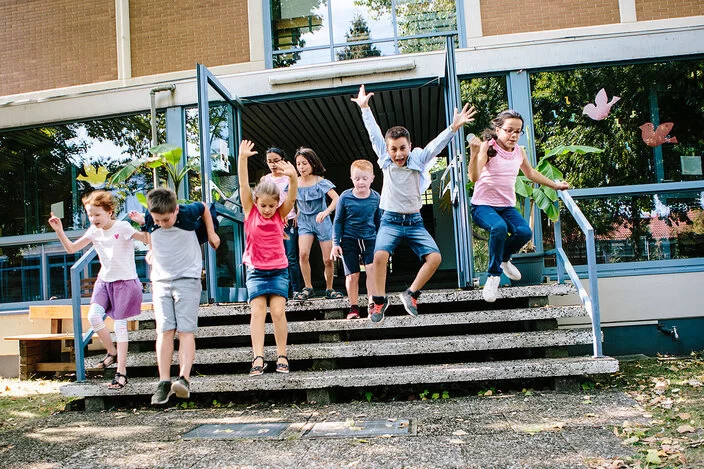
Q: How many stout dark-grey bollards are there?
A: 0